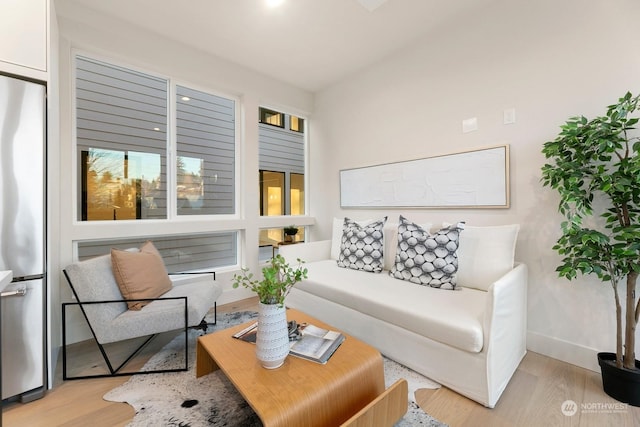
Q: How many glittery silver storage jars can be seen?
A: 0